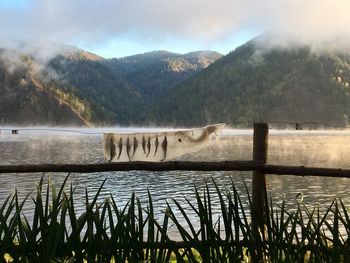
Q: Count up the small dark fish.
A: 8